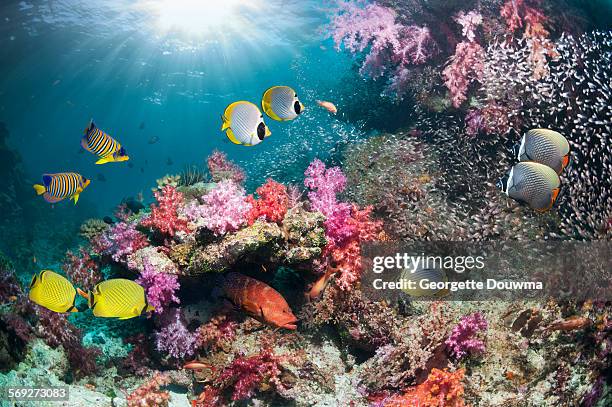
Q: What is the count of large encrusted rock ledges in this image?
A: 1